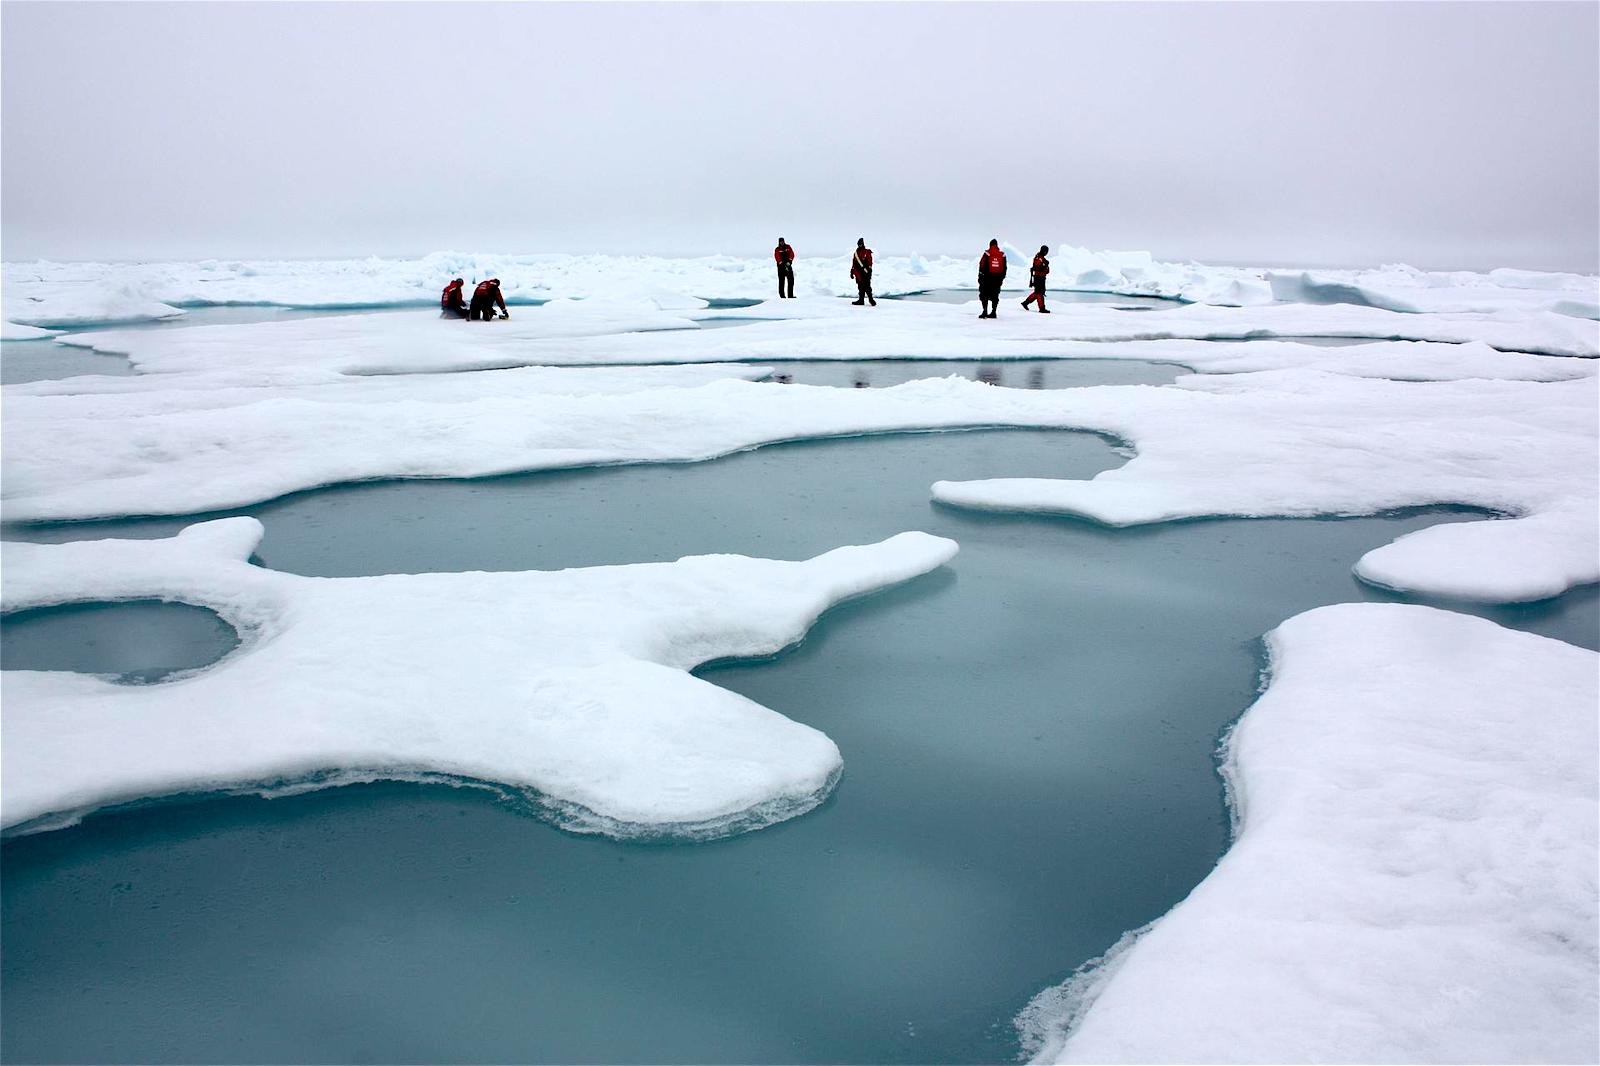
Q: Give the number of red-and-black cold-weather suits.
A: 6